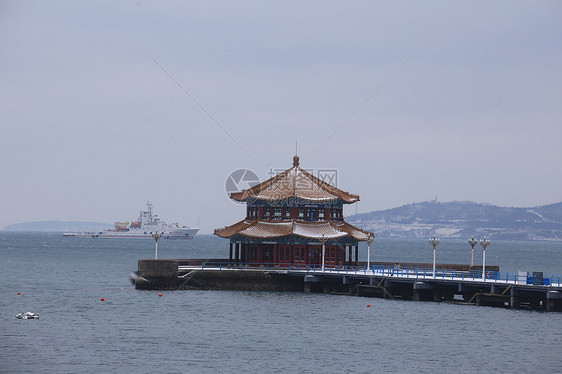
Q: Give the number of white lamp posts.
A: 6